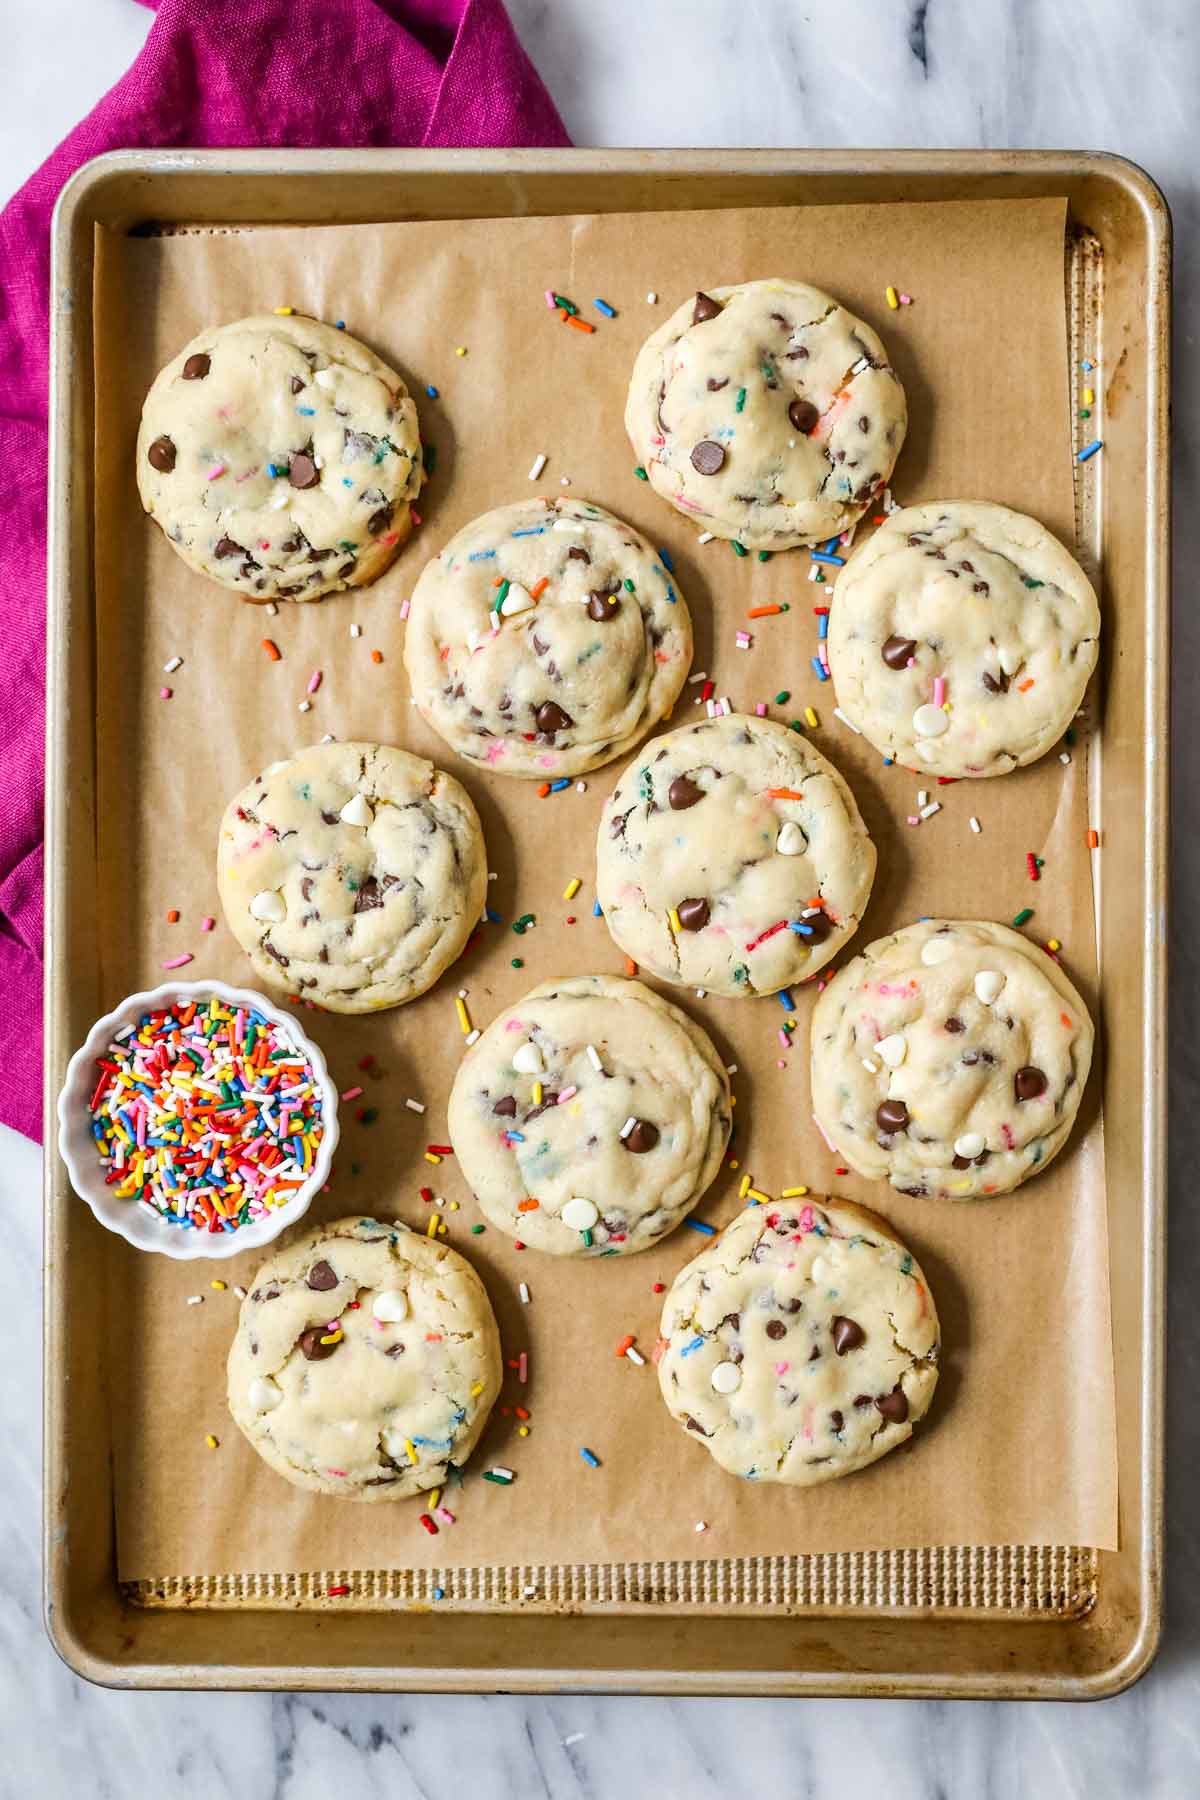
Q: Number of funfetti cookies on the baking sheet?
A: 10